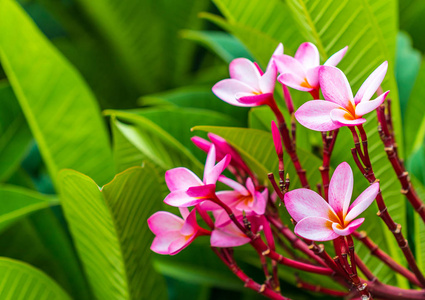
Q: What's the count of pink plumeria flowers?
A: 8